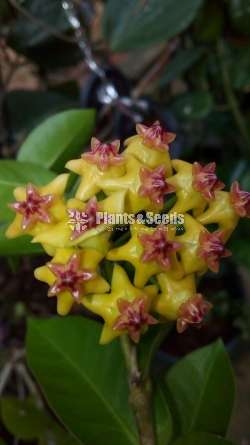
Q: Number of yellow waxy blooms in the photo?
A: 12